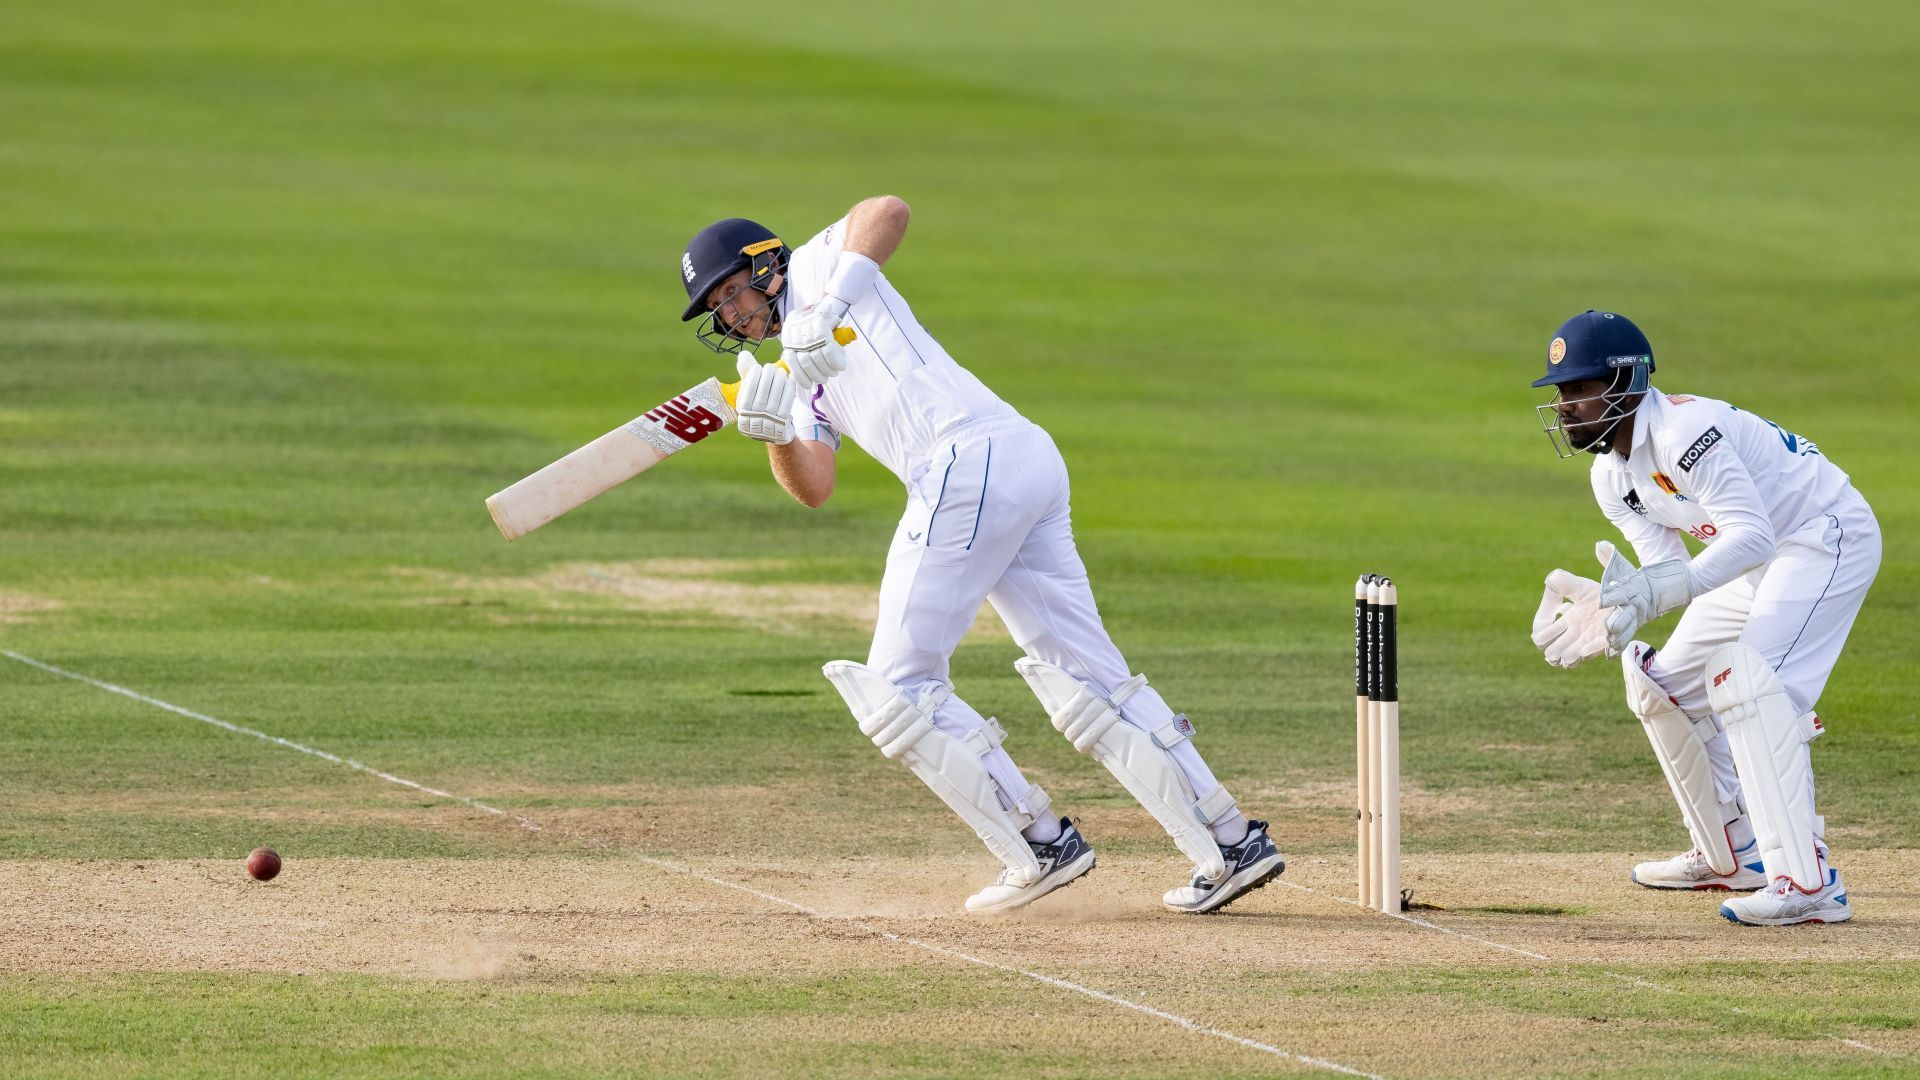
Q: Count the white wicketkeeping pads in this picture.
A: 2